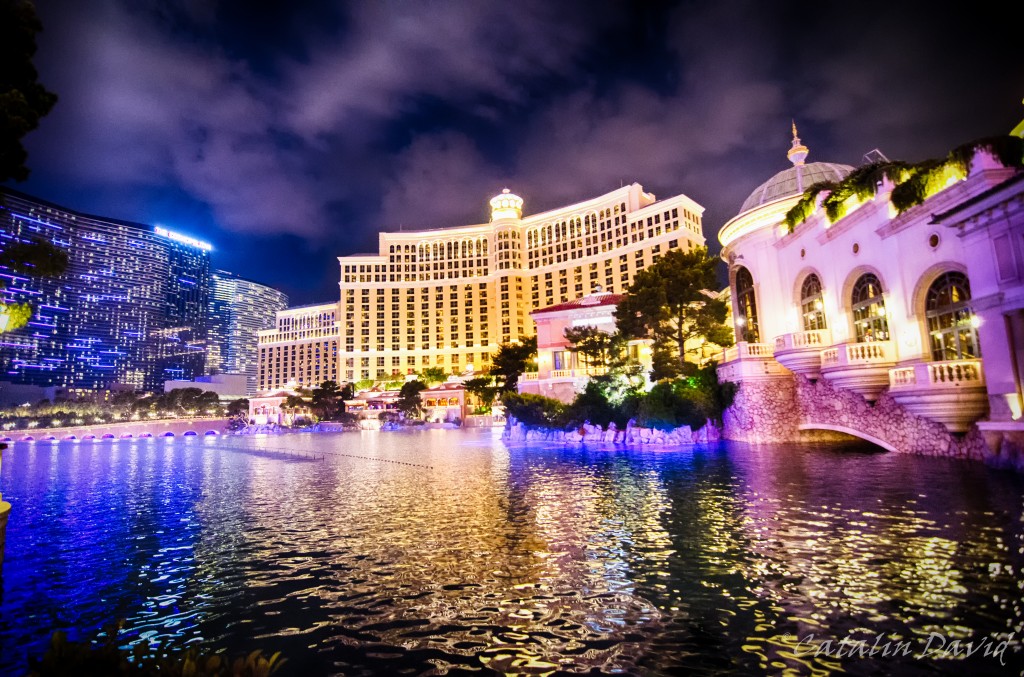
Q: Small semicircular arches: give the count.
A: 11